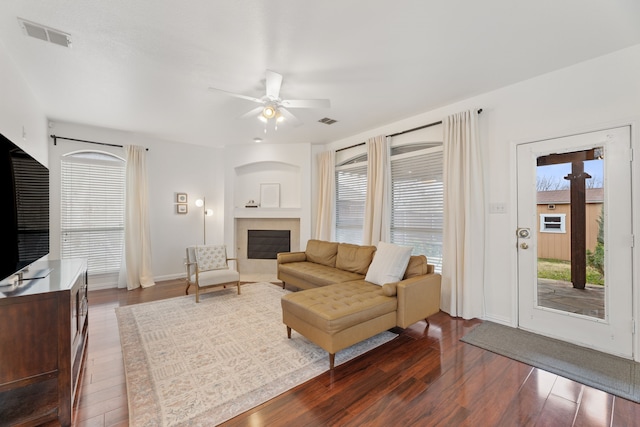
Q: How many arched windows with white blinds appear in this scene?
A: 3